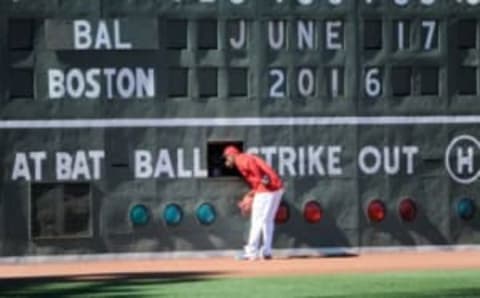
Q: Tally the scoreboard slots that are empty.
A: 12